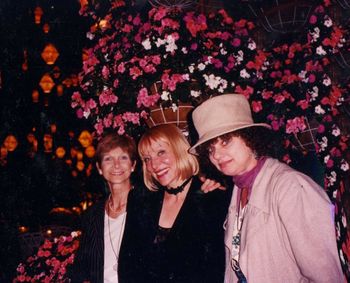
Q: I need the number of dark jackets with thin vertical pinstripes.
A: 1